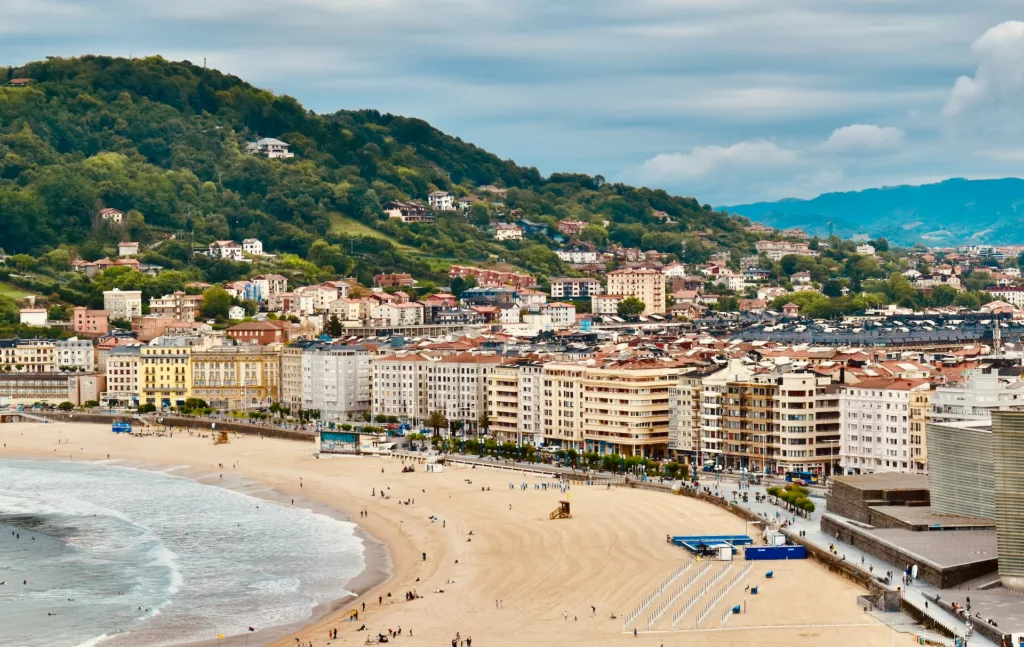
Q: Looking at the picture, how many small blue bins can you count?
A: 3